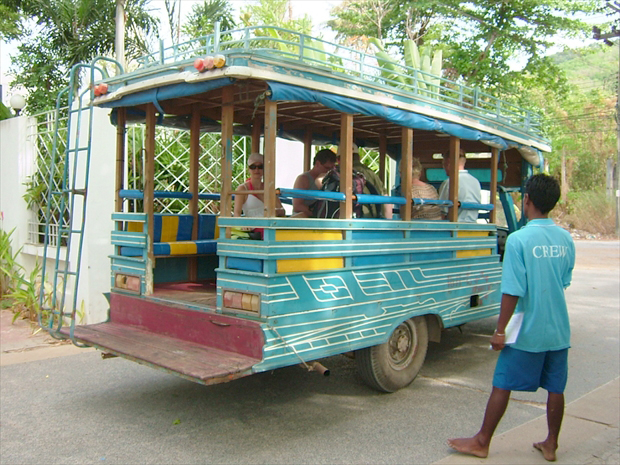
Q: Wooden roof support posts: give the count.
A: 12